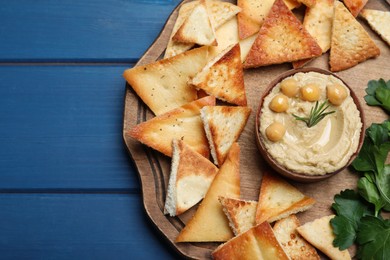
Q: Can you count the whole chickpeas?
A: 5